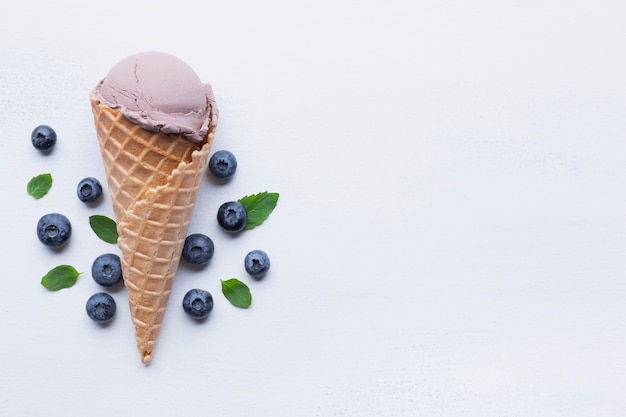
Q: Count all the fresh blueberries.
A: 10